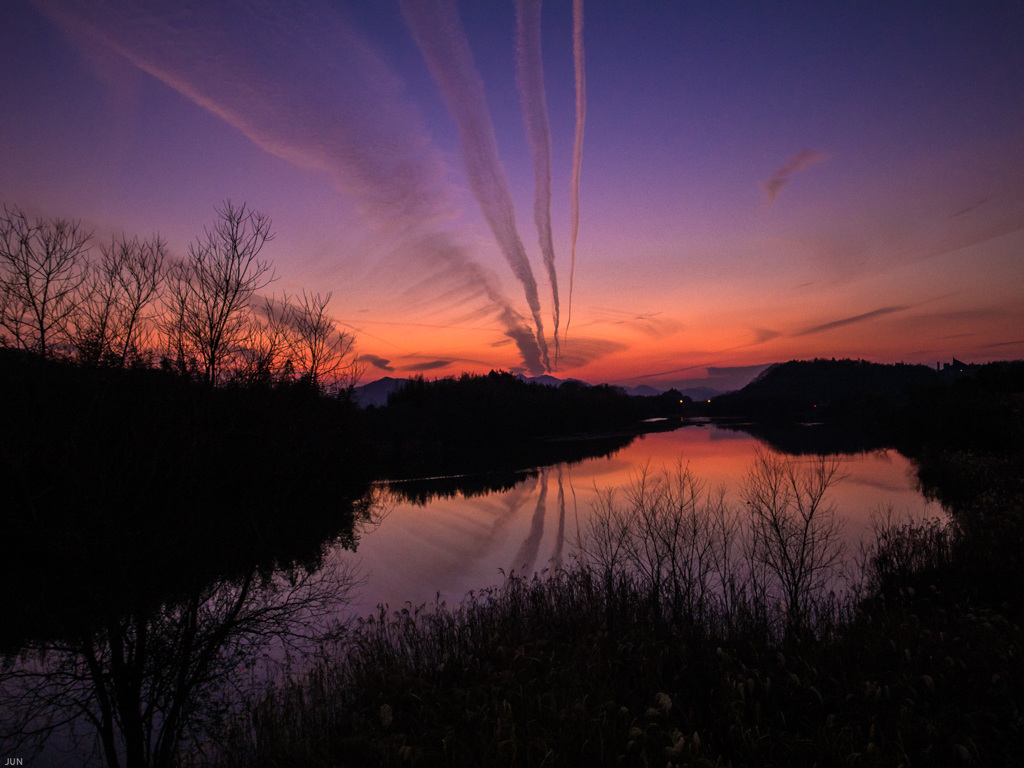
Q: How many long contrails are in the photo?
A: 4